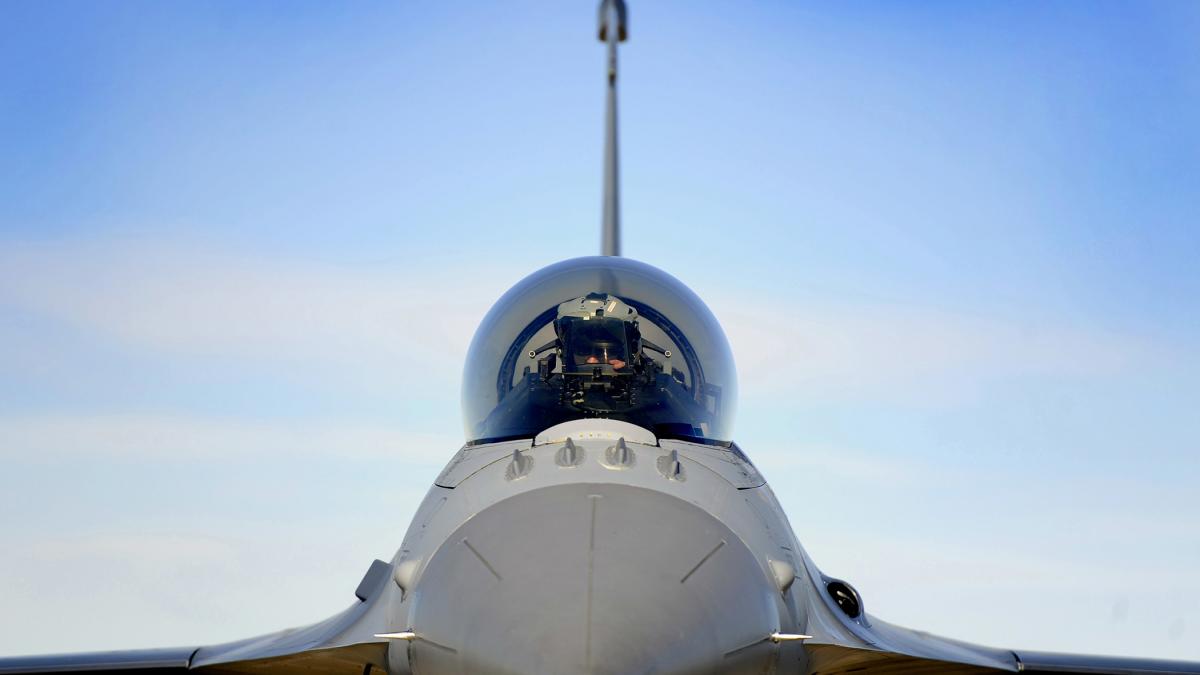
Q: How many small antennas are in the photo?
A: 4